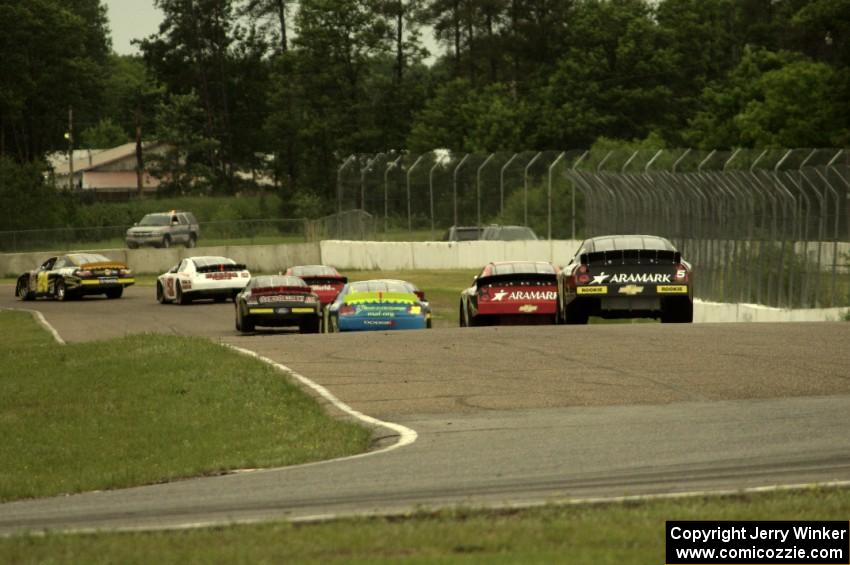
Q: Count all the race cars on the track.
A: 7